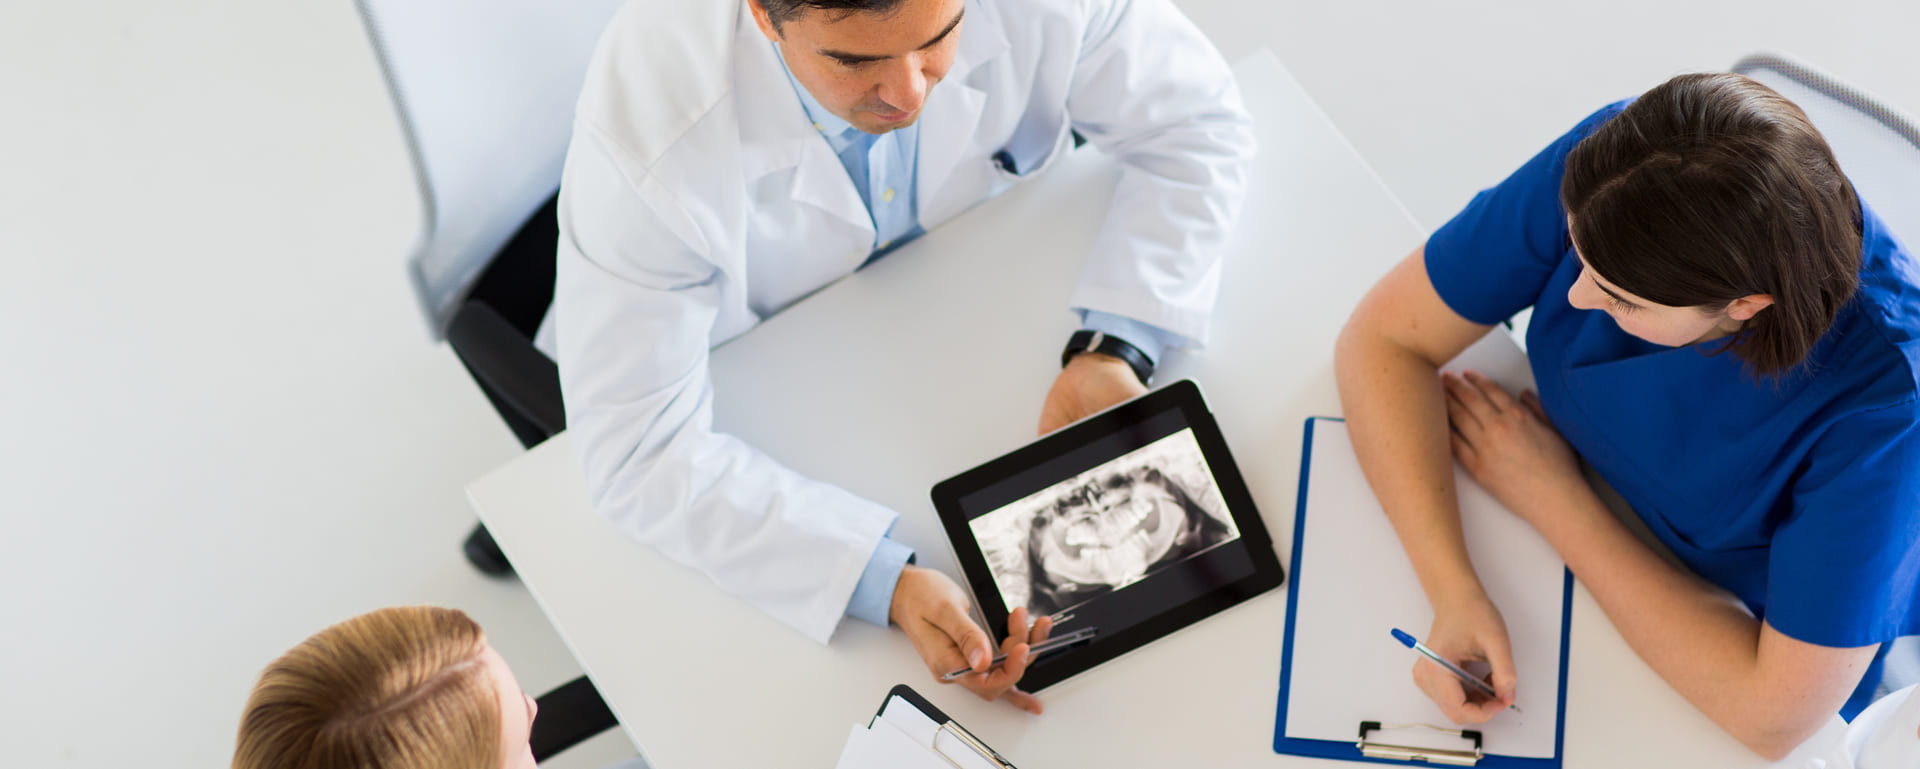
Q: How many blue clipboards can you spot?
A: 1